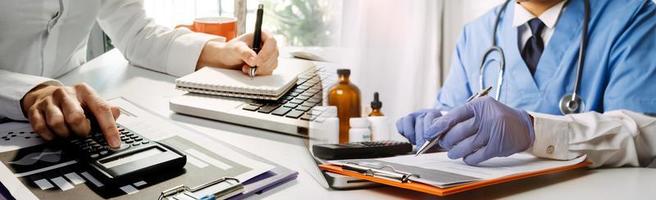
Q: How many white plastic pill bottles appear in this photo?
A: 3